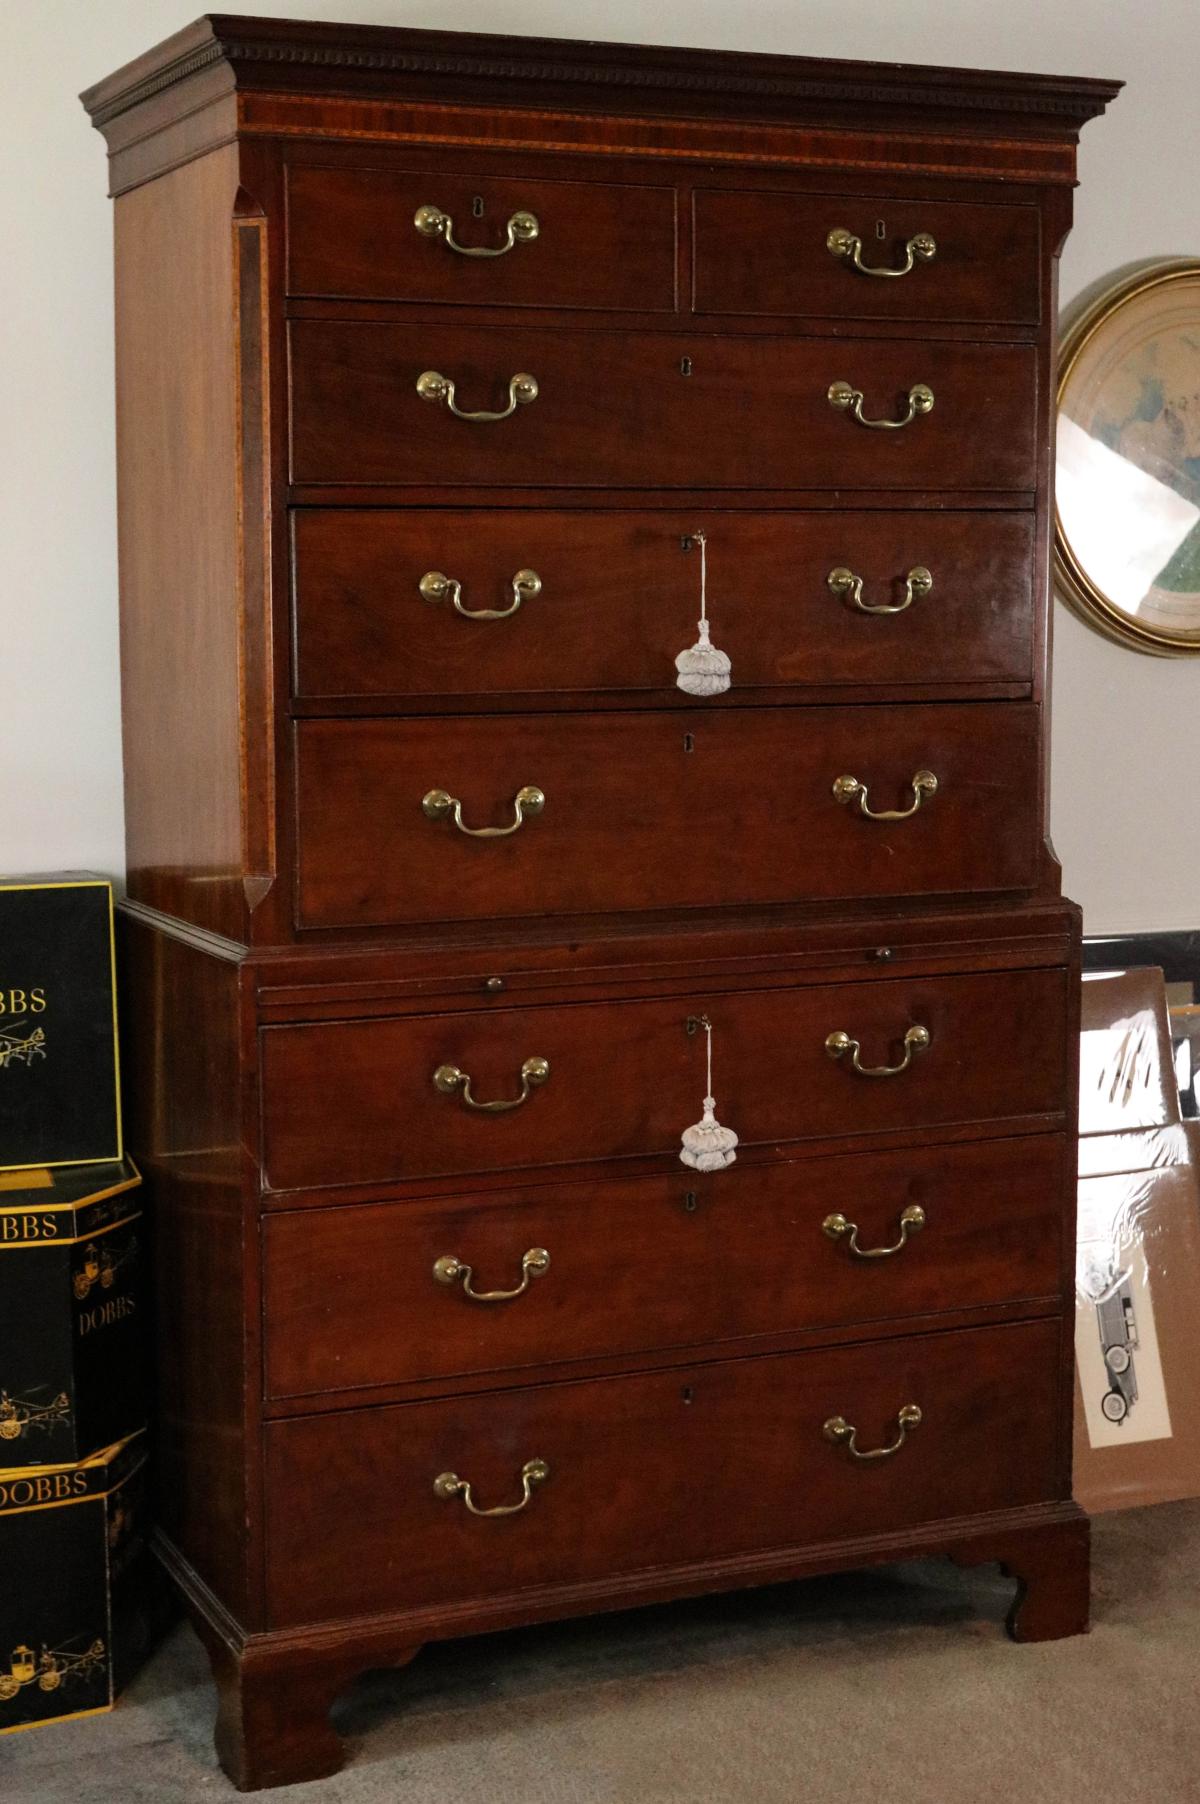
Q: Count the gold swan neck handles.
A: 14